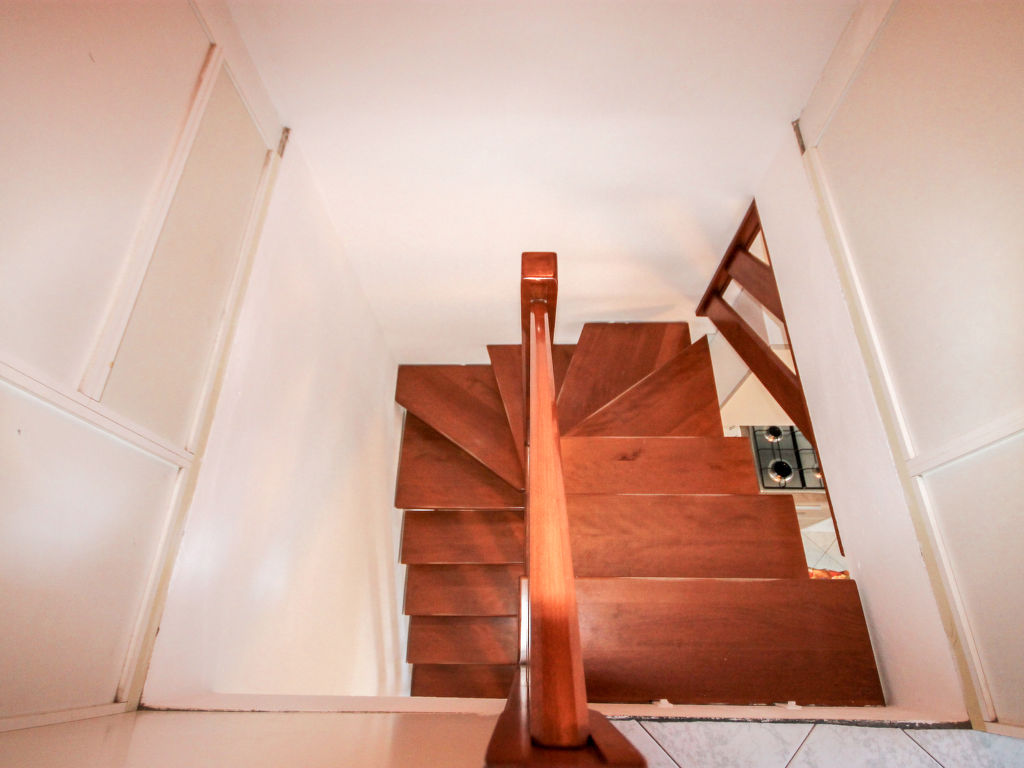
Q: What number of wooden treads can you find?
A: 12